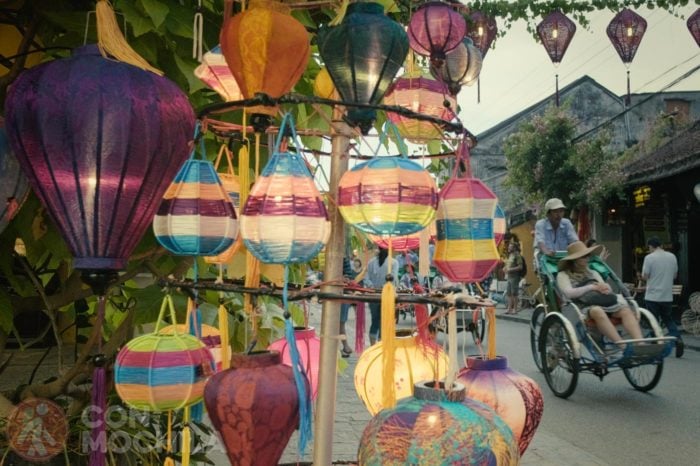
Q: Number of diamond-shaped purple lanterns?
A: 4